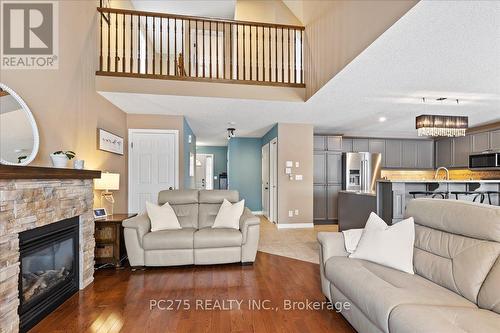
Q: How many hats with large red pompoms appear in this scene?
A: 0